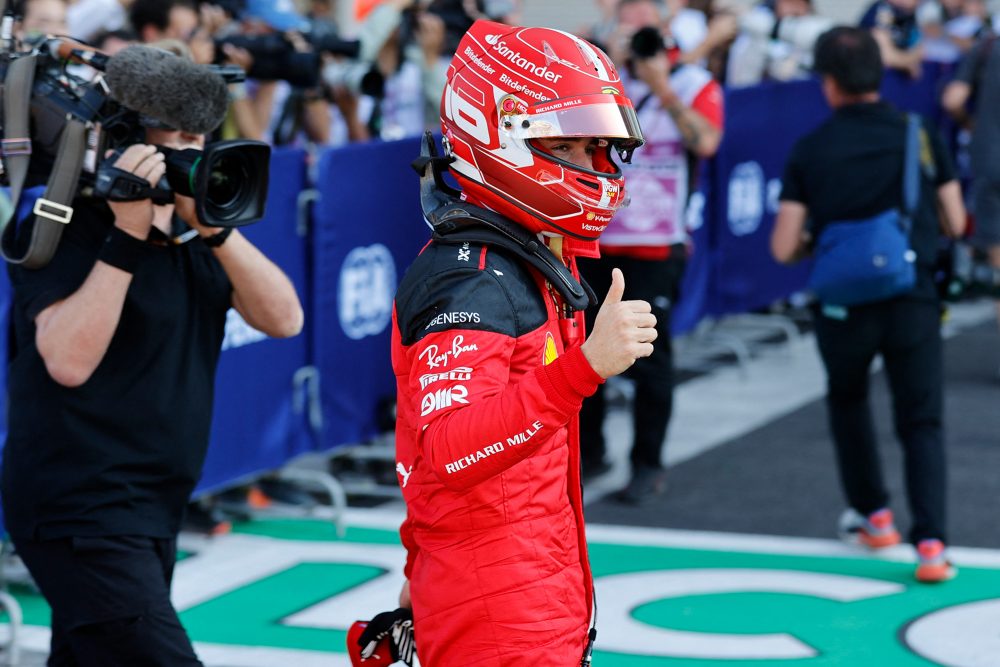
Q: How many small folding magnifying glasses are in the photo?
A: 0